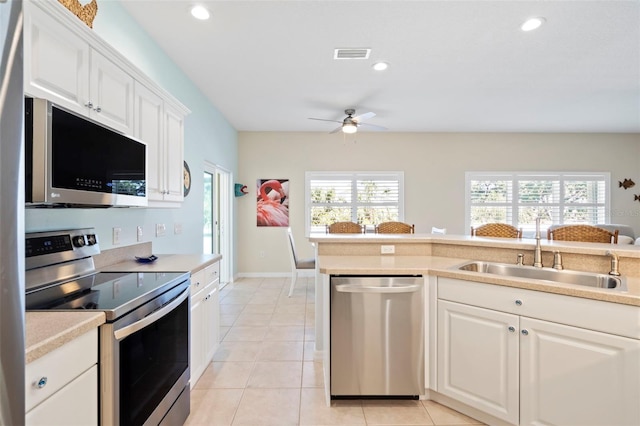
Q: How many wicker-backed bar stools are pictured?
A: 4